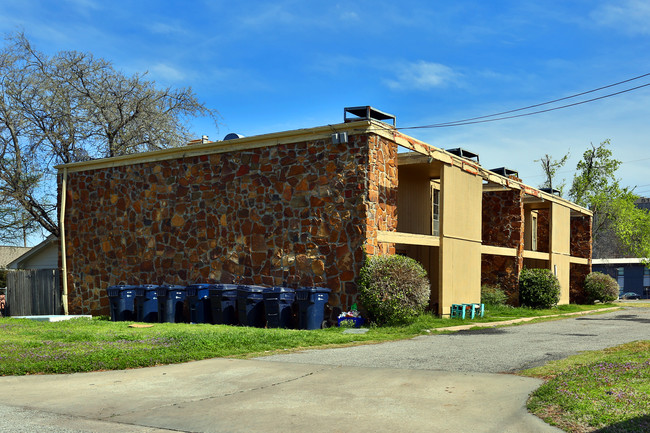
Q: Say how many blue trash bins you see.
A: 8